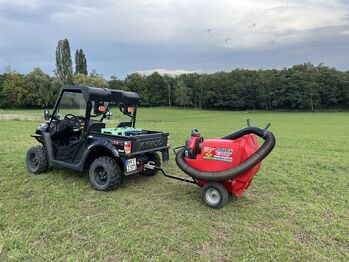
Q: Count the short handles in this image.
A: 2